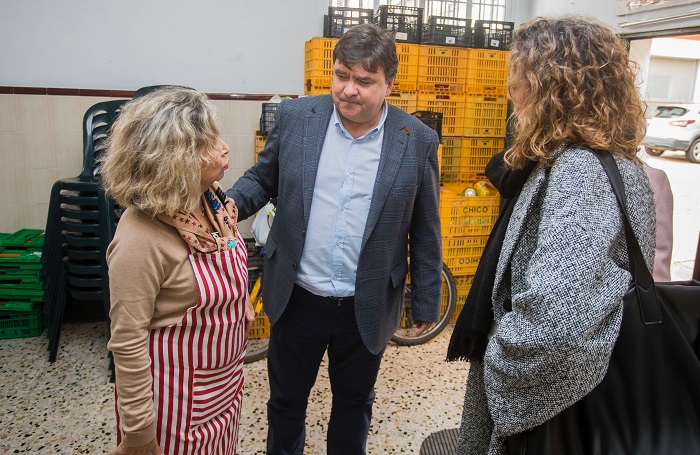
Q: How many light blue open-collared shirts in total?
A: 1